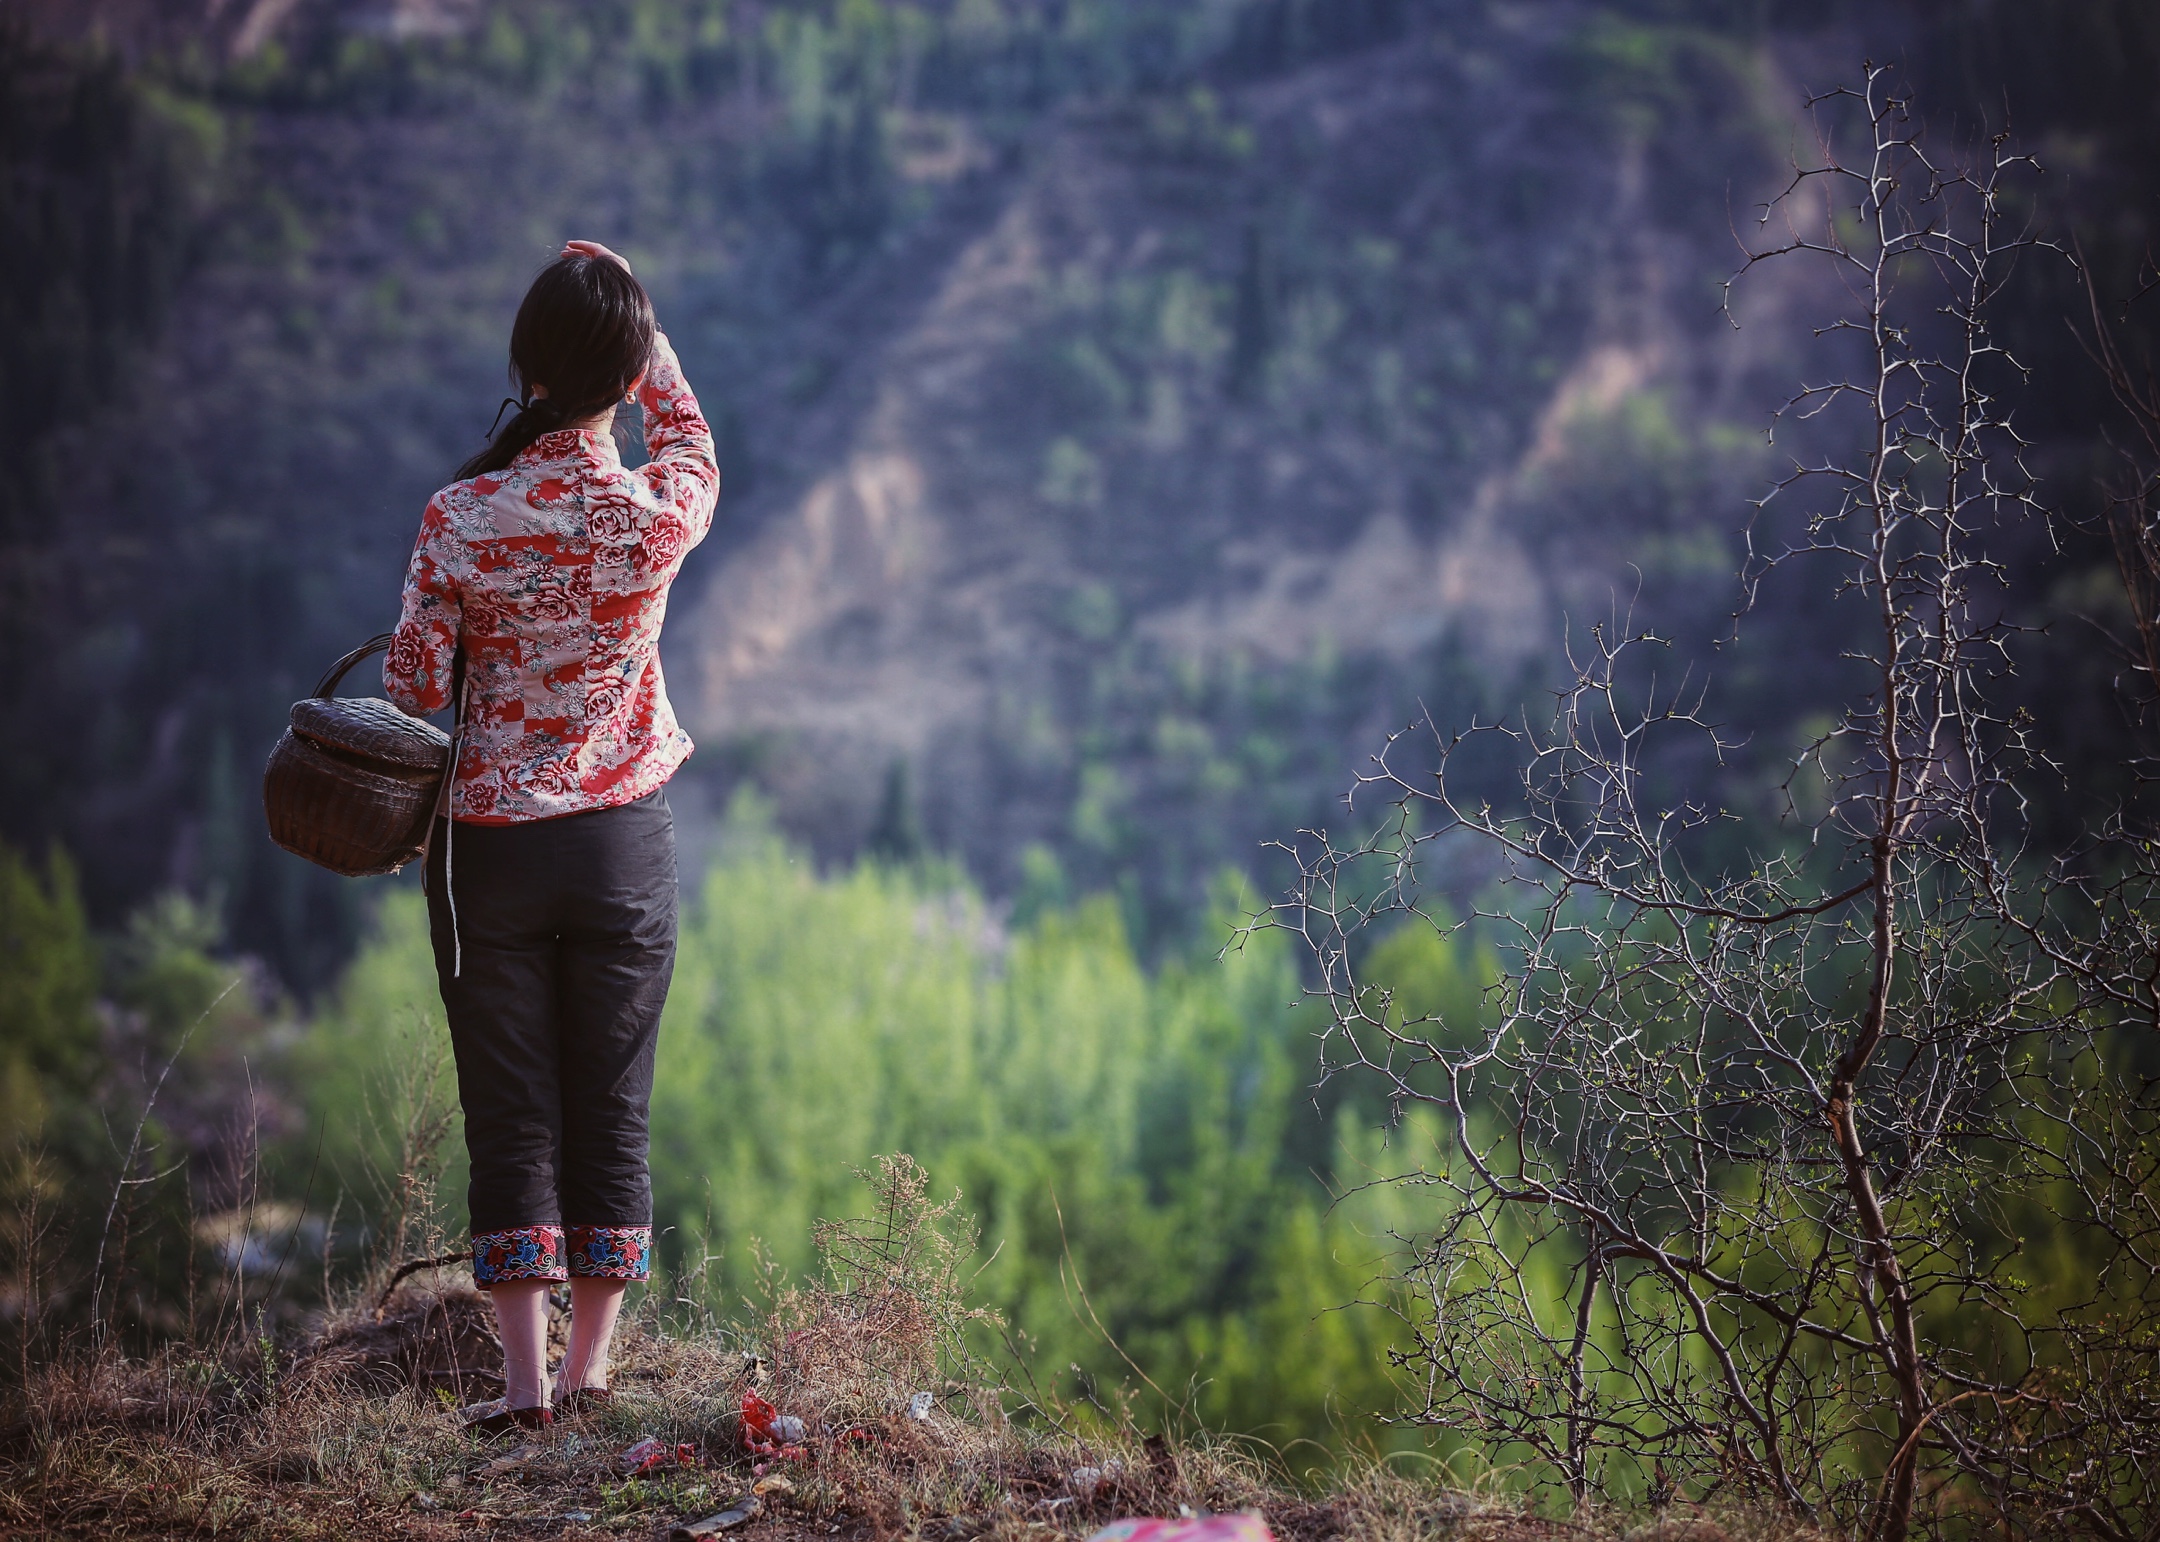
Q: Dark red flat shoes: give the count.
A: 2